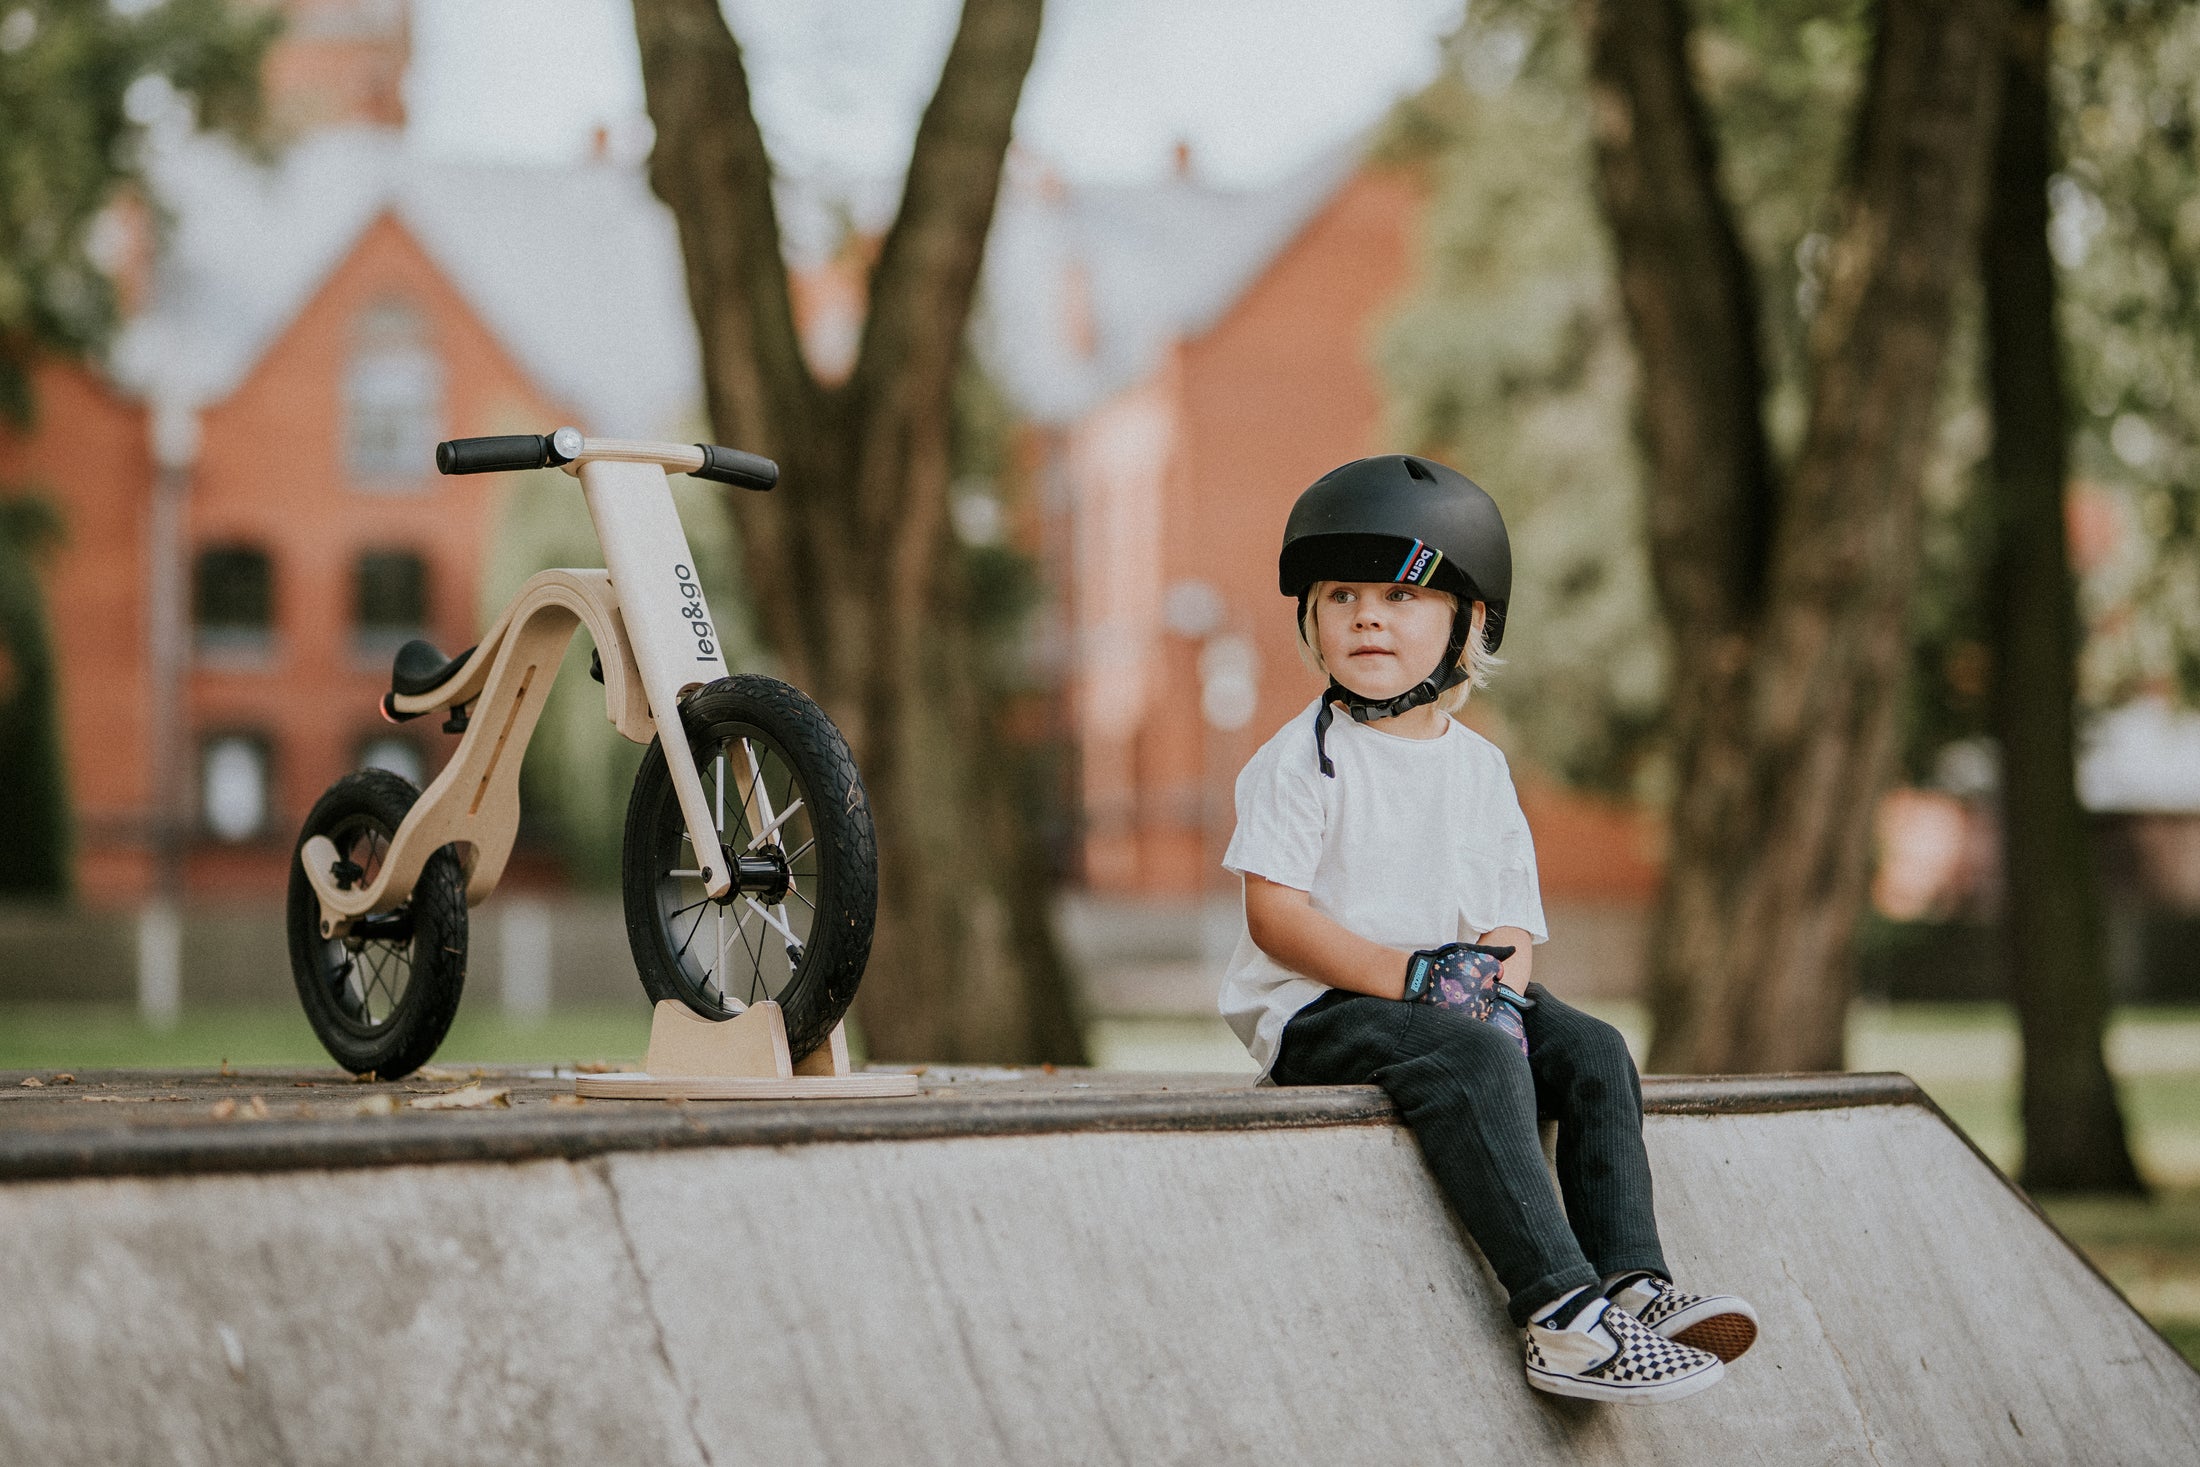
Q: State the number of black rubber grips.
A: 2